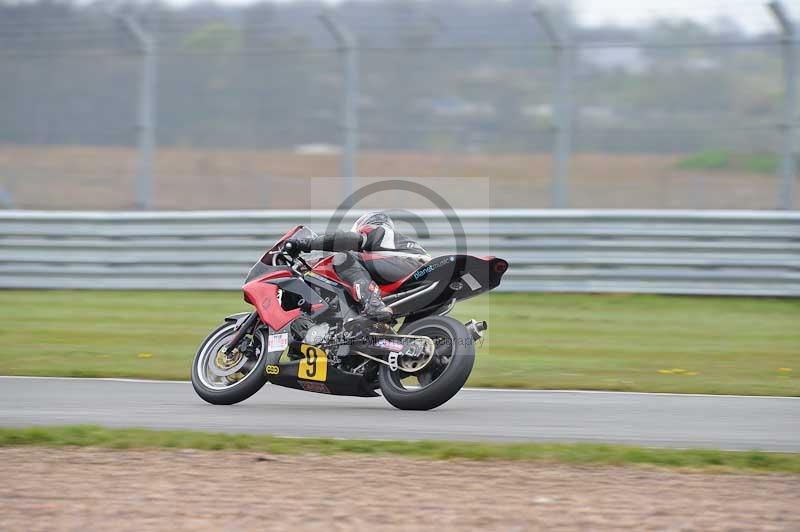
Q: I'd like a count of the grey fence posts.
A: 4